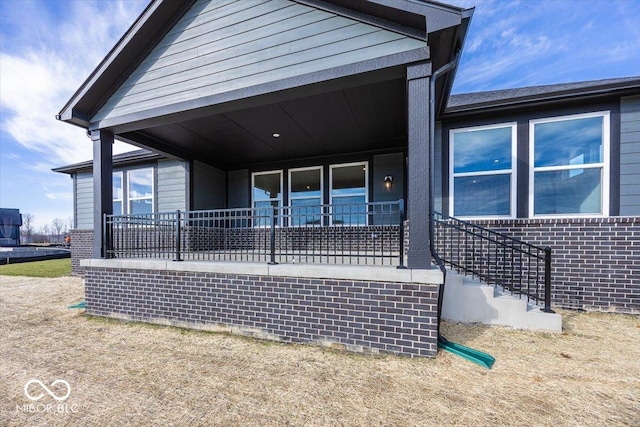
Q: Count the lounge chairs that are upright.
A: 0